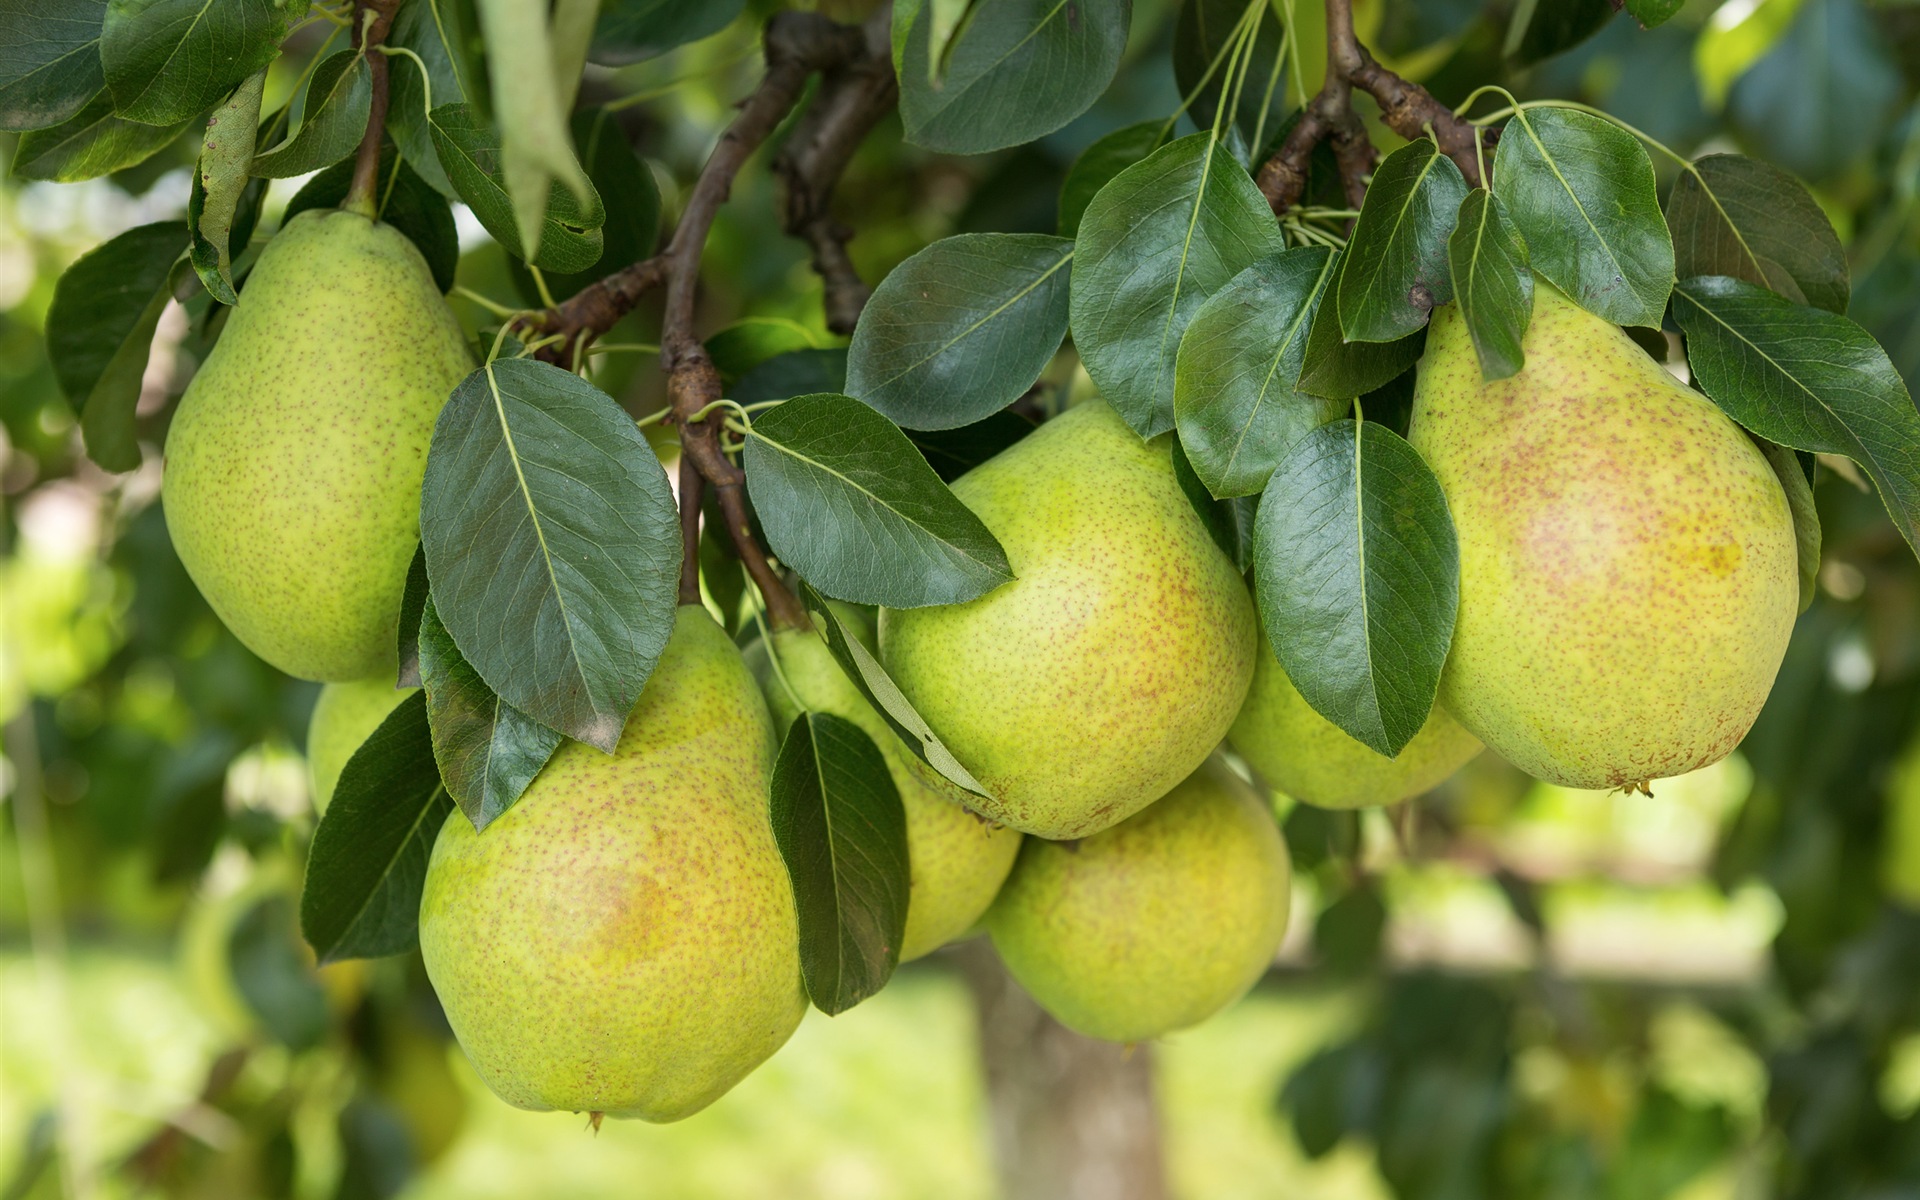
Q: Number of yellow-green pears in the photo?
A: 8